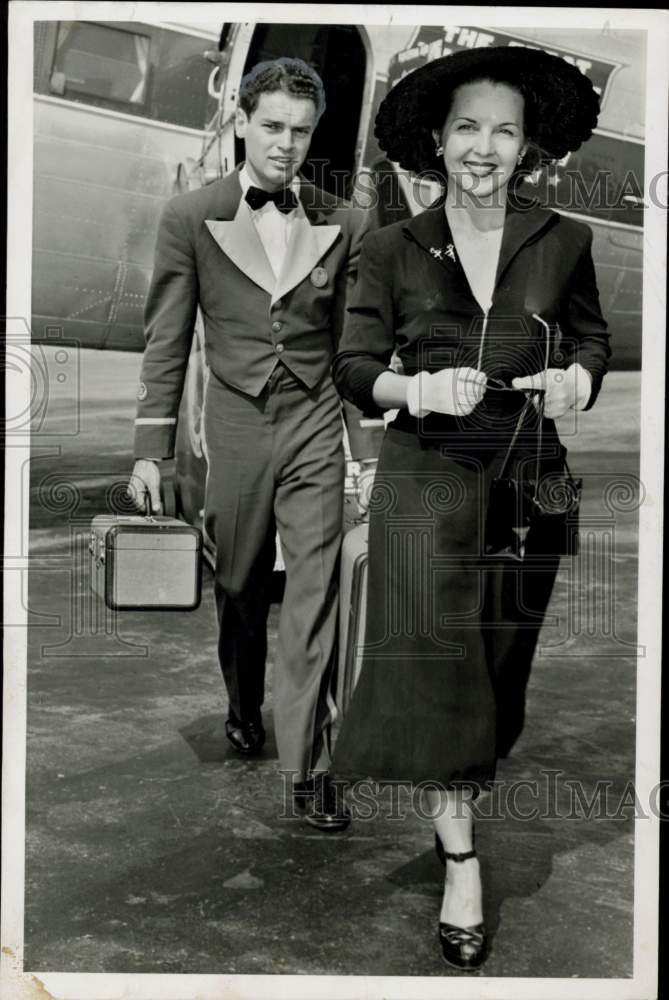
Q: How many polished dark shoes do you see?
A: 3